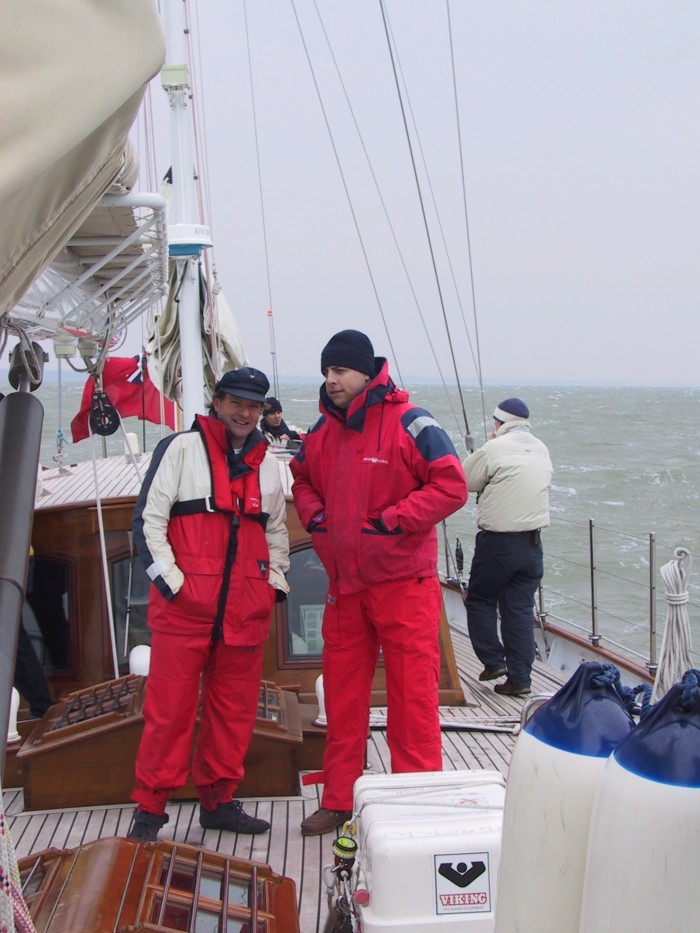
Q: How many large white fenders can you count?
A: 2